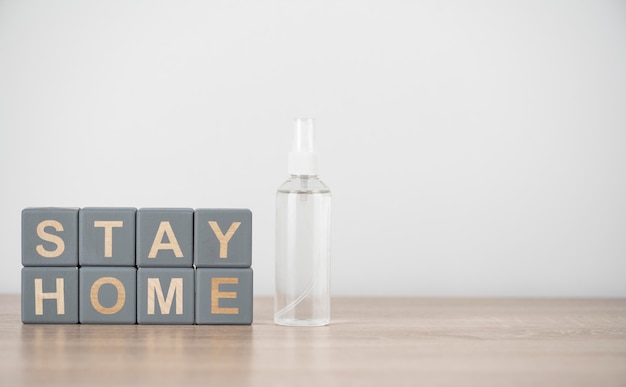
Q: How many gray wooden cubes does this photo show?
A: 8